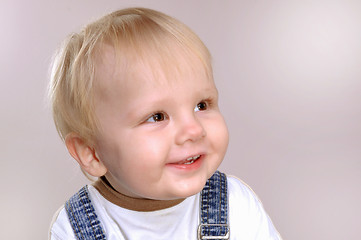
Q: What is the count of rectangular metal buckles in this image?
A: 1